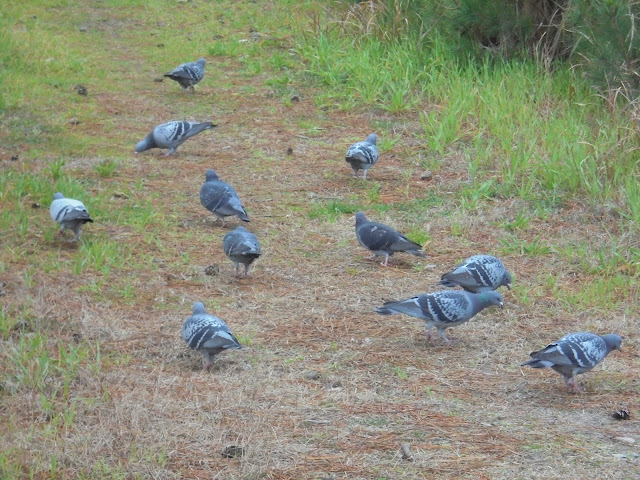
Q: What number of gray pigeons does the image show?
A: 11